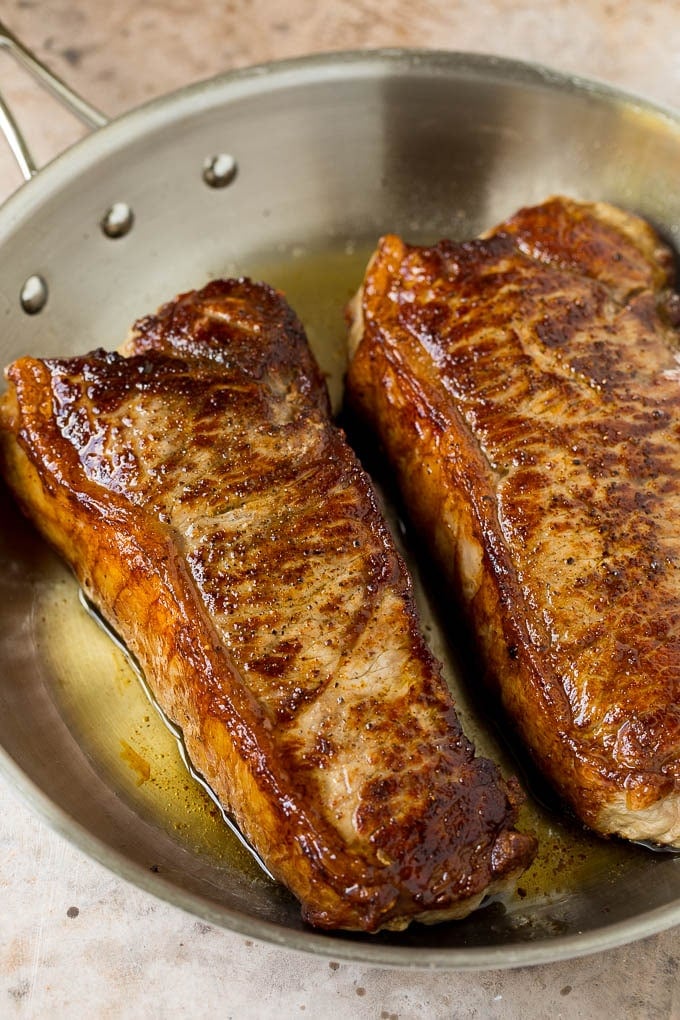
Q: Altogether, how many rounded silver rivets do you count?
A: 3